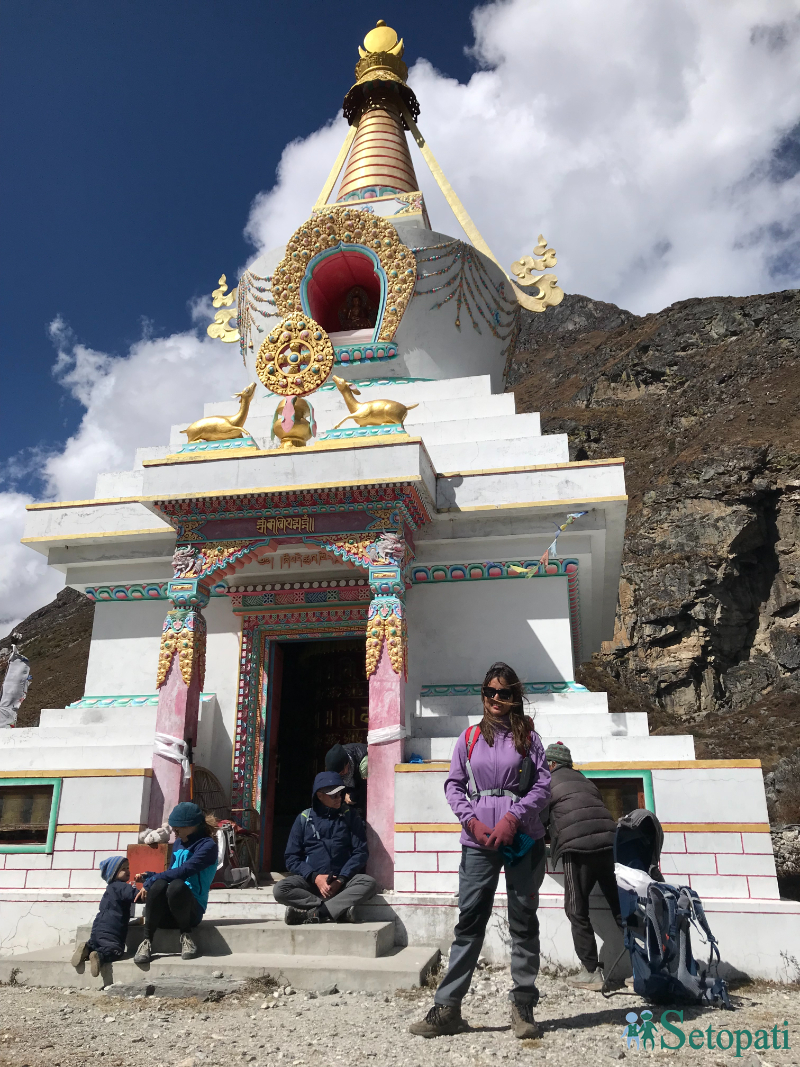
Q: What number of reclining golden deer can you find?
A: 2